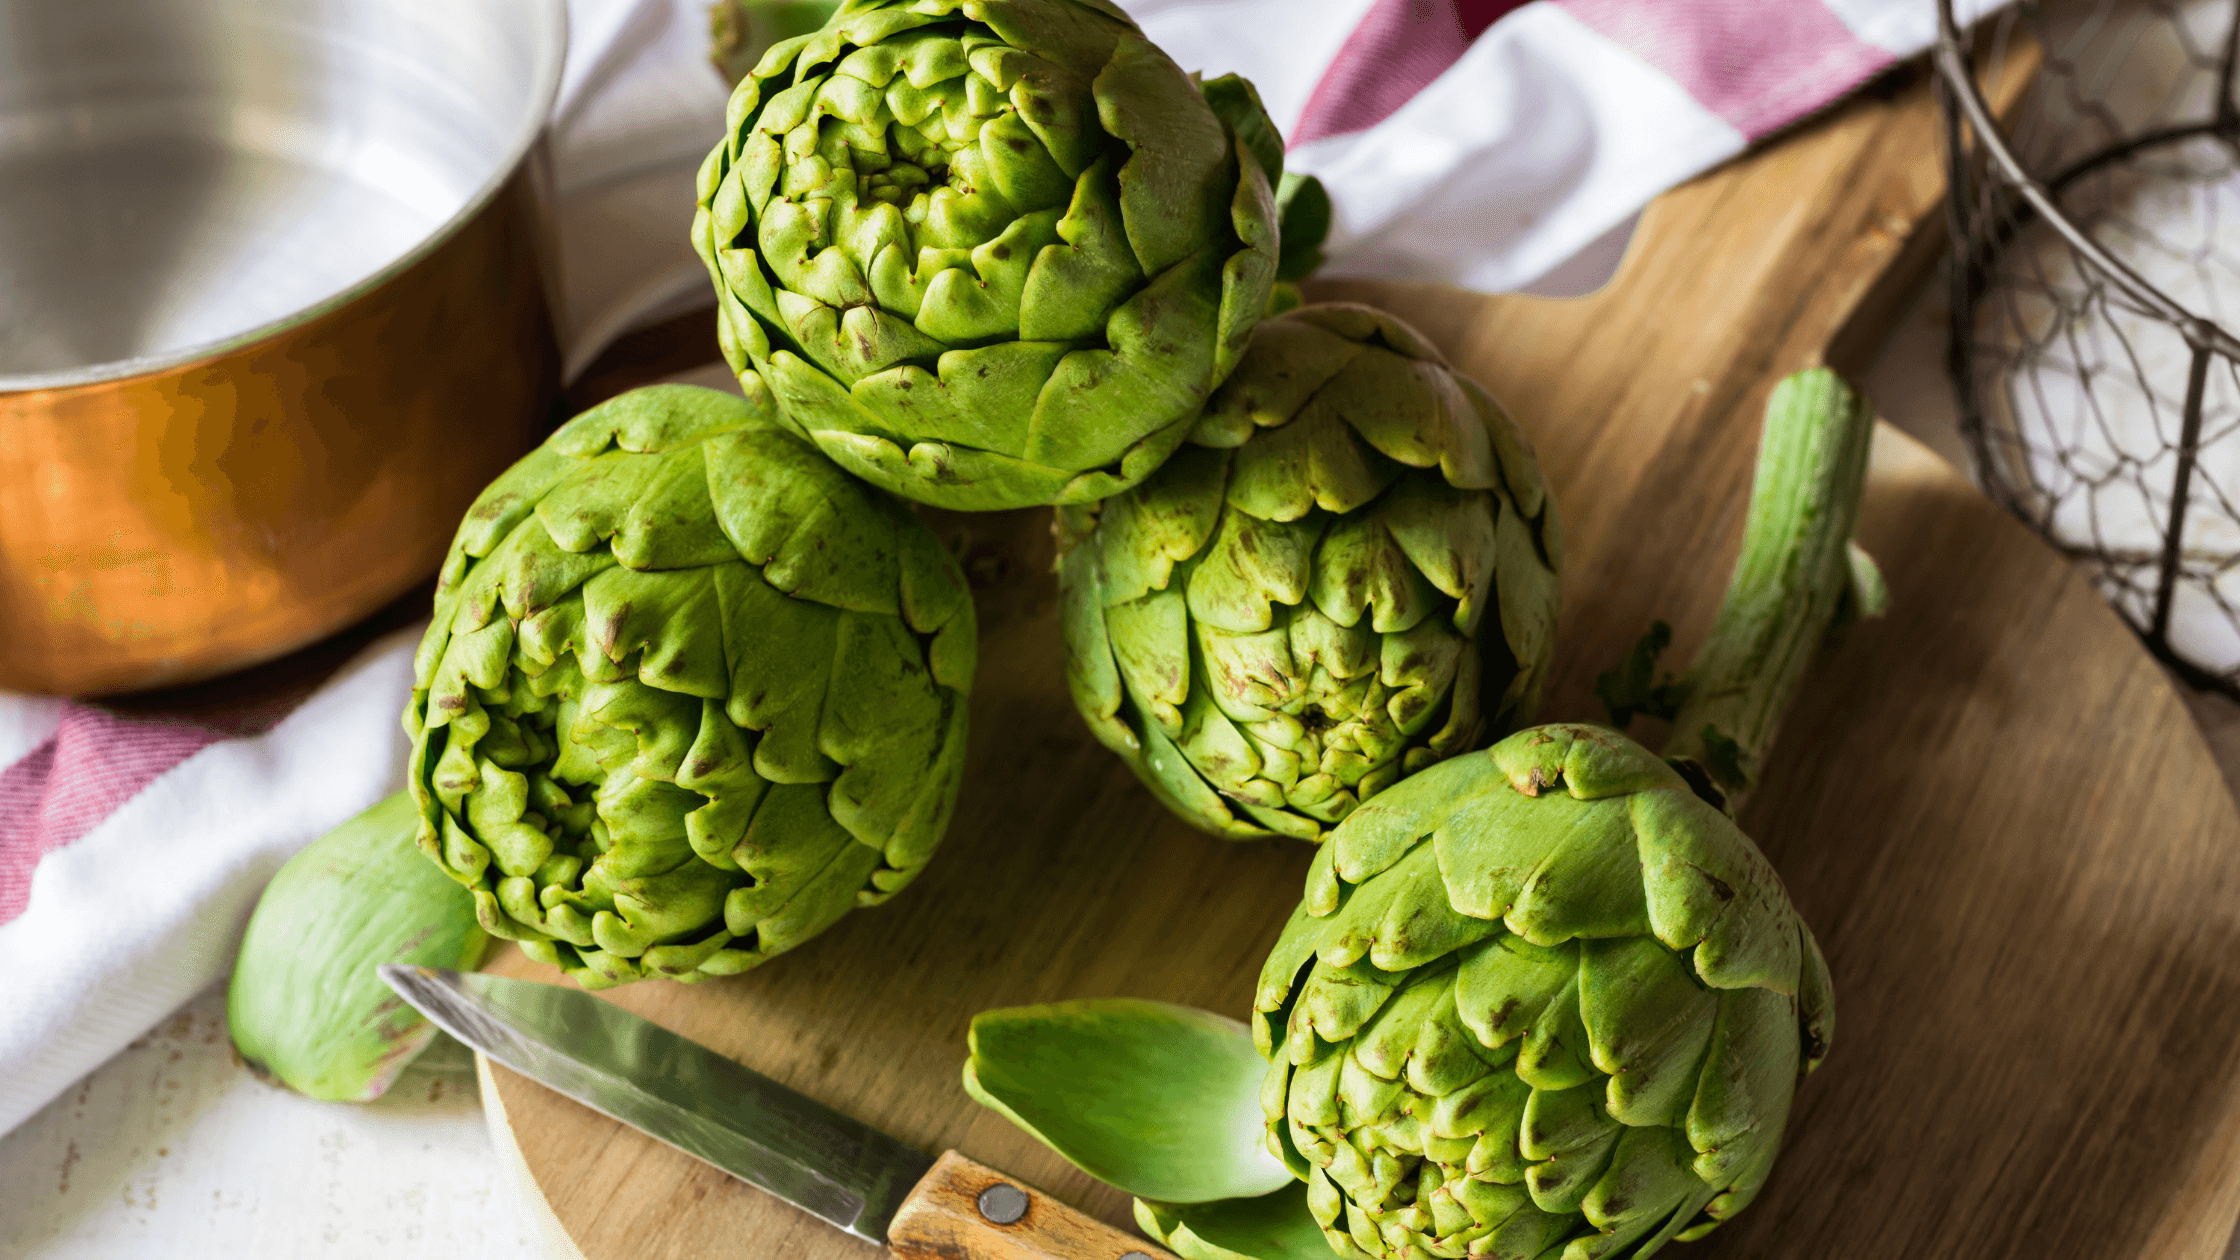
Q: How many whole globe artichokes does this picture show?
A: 4